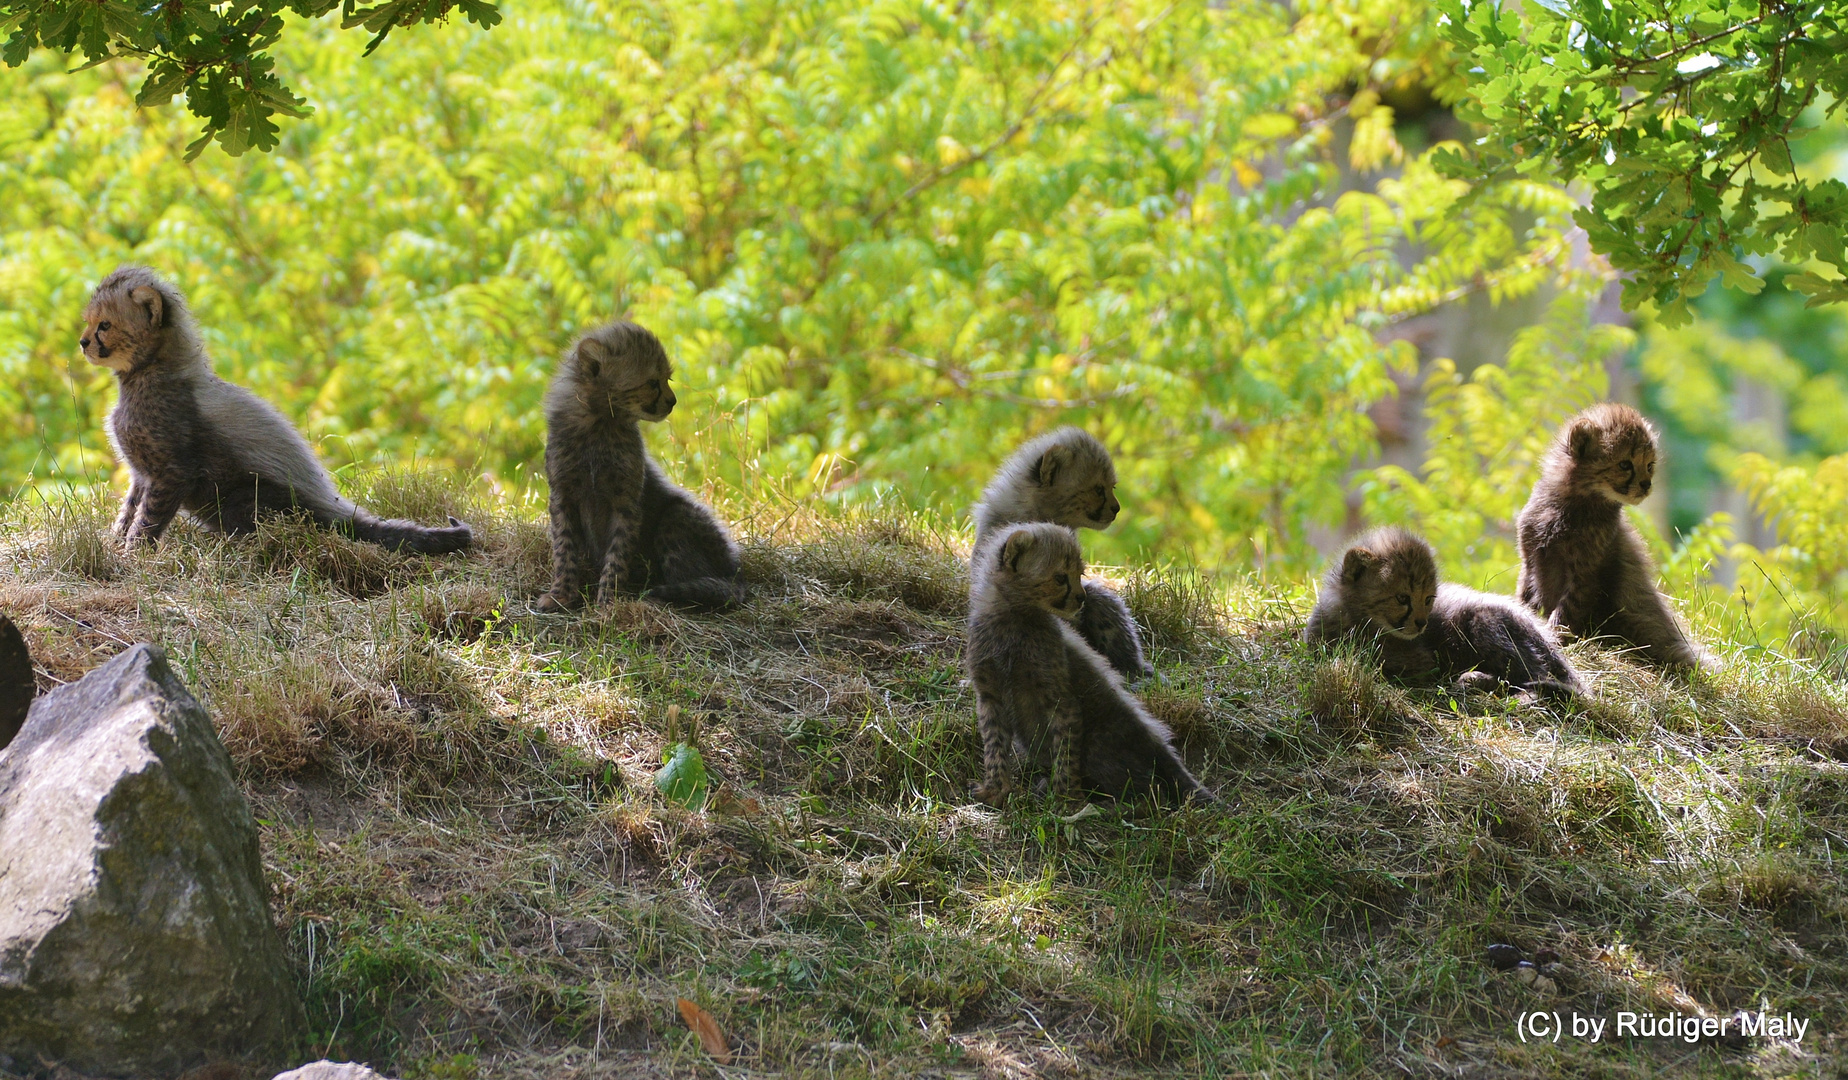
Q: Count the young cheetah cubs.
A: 6